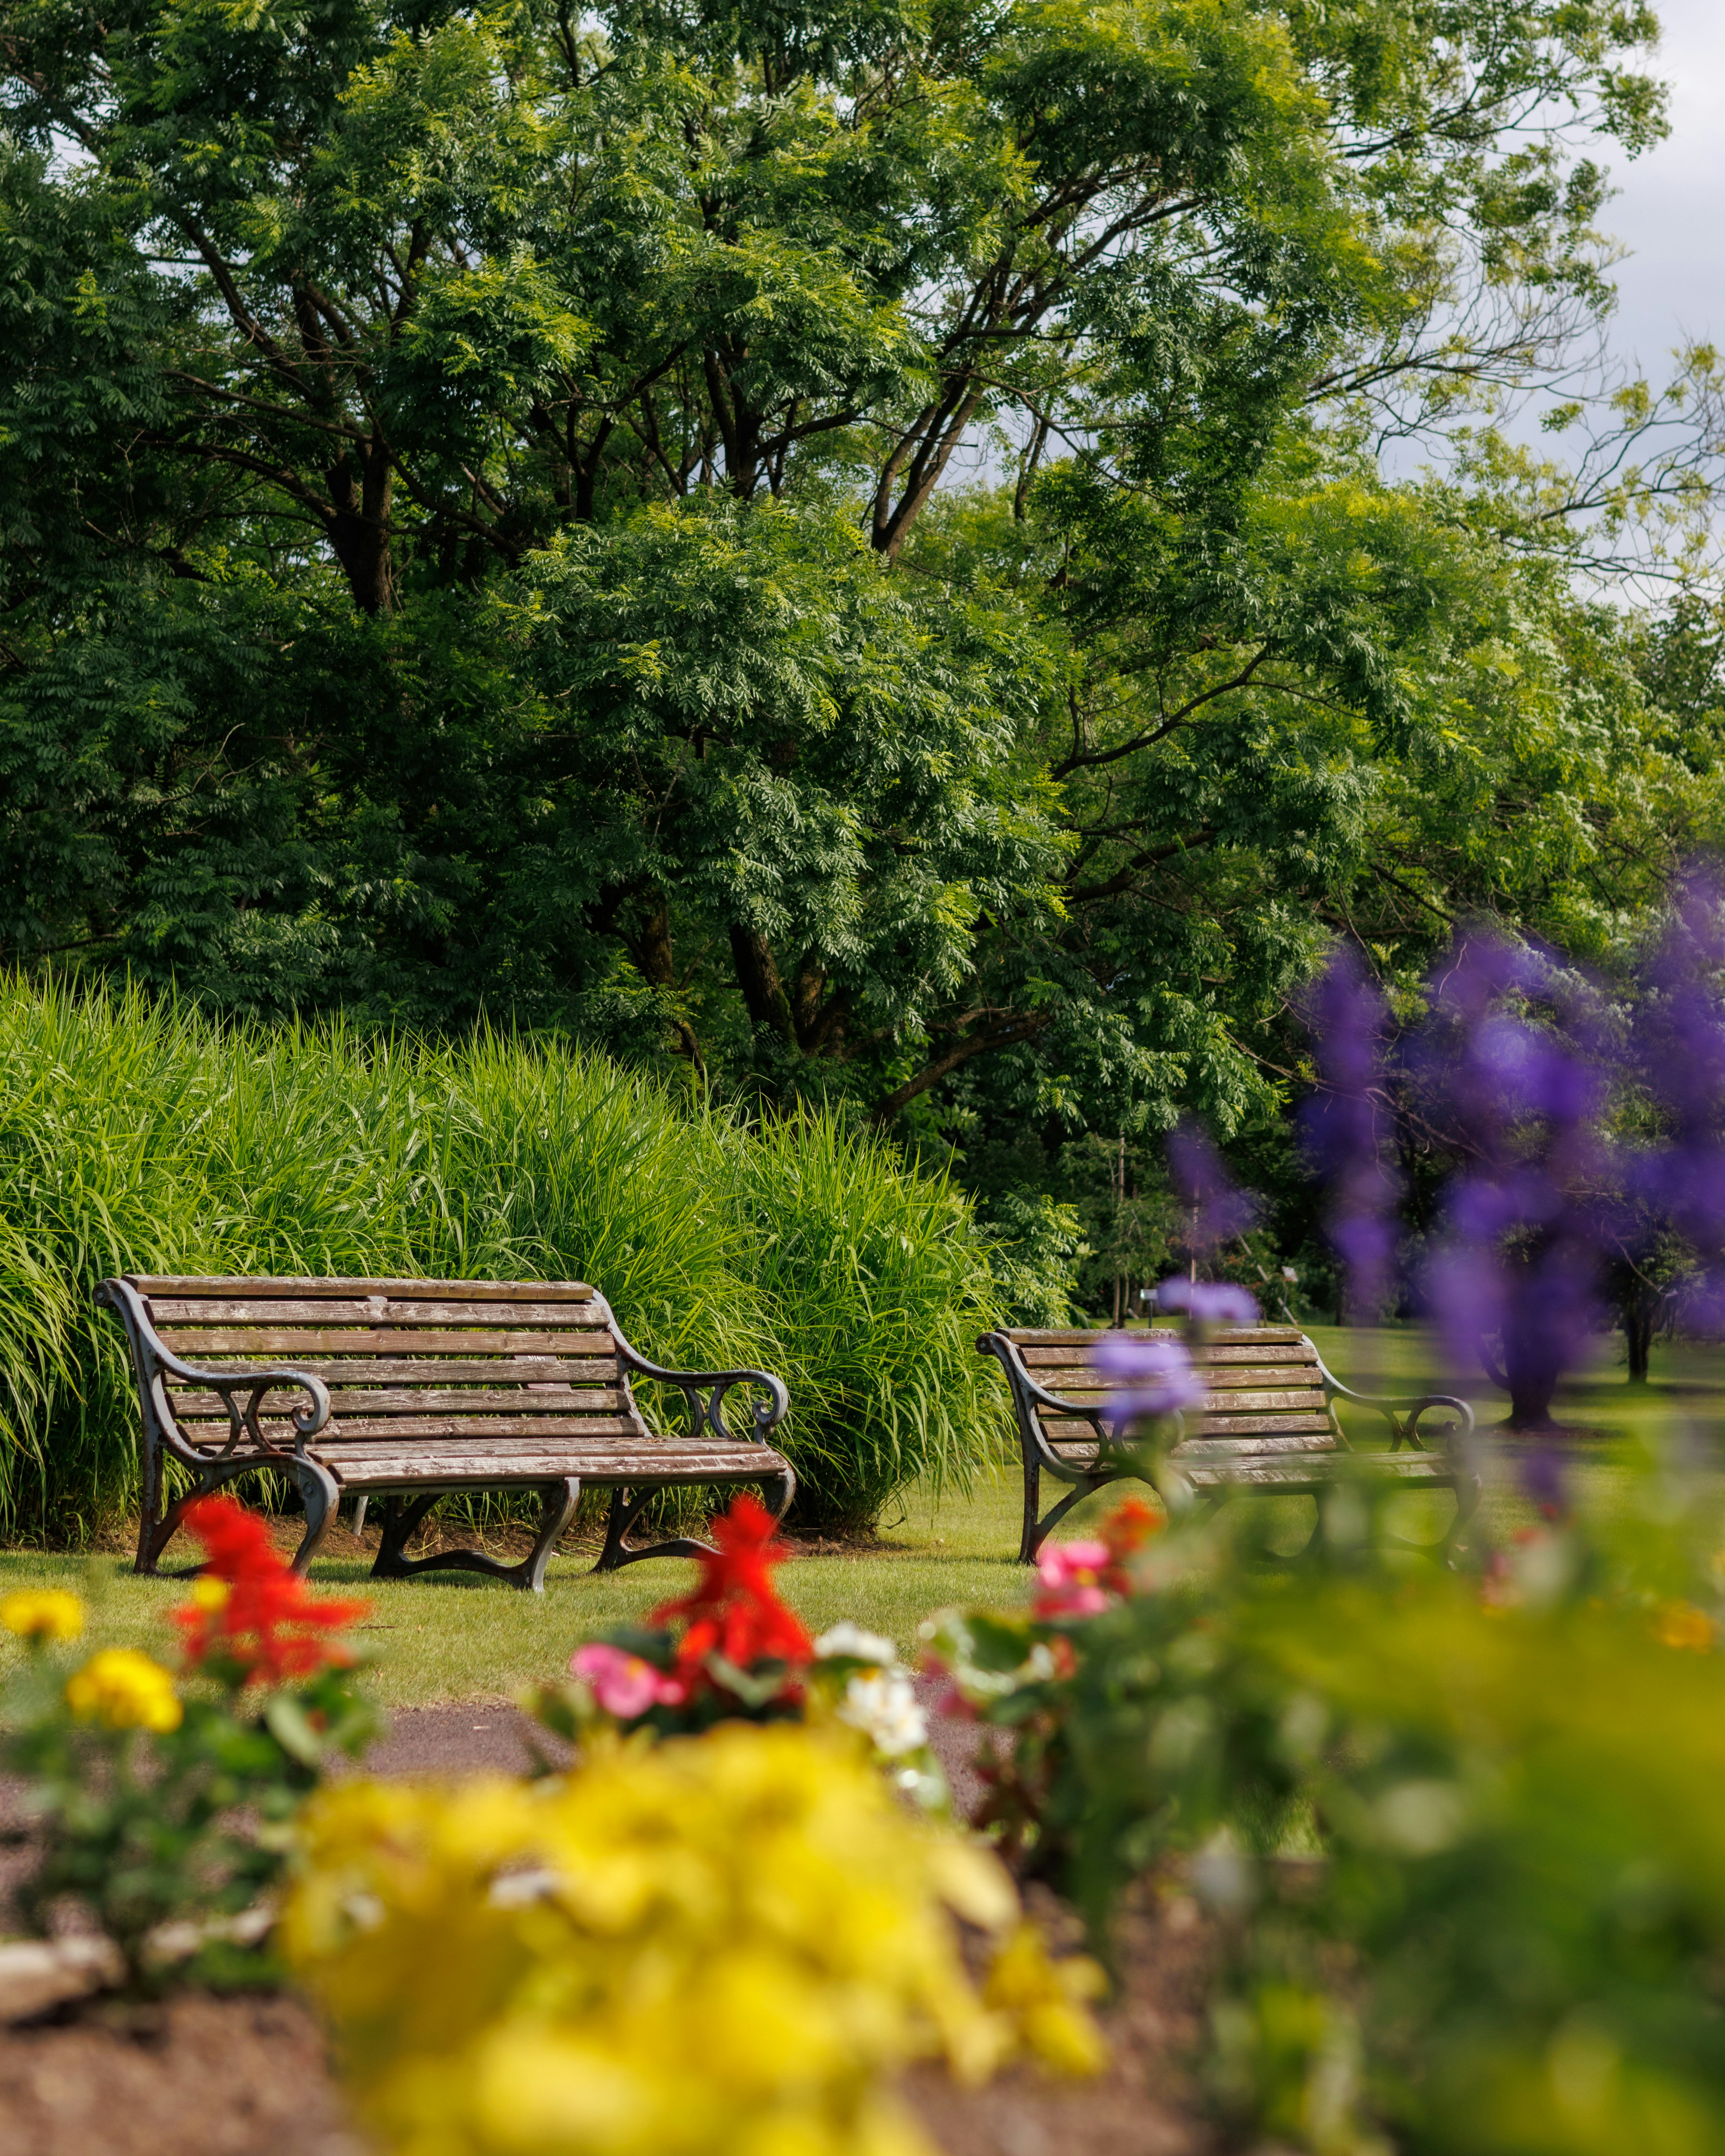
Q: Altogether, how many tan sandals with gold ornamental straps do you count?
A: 0